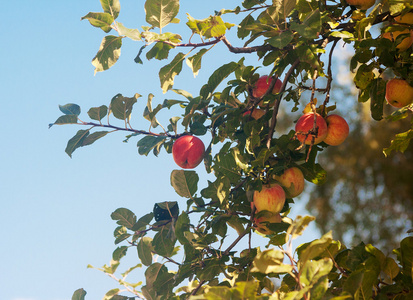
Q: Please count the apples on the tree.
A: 12